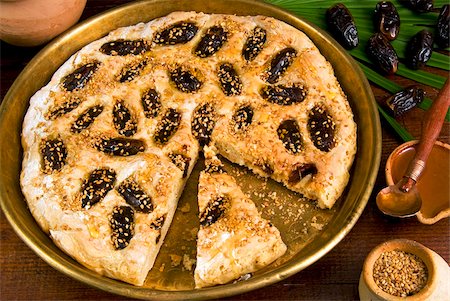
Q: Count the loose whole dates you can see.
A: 7